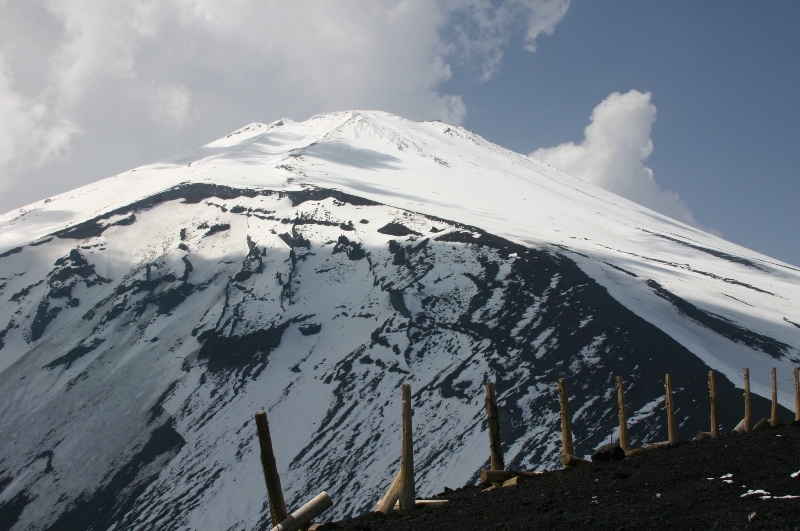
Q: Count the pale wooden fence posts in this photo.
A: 10